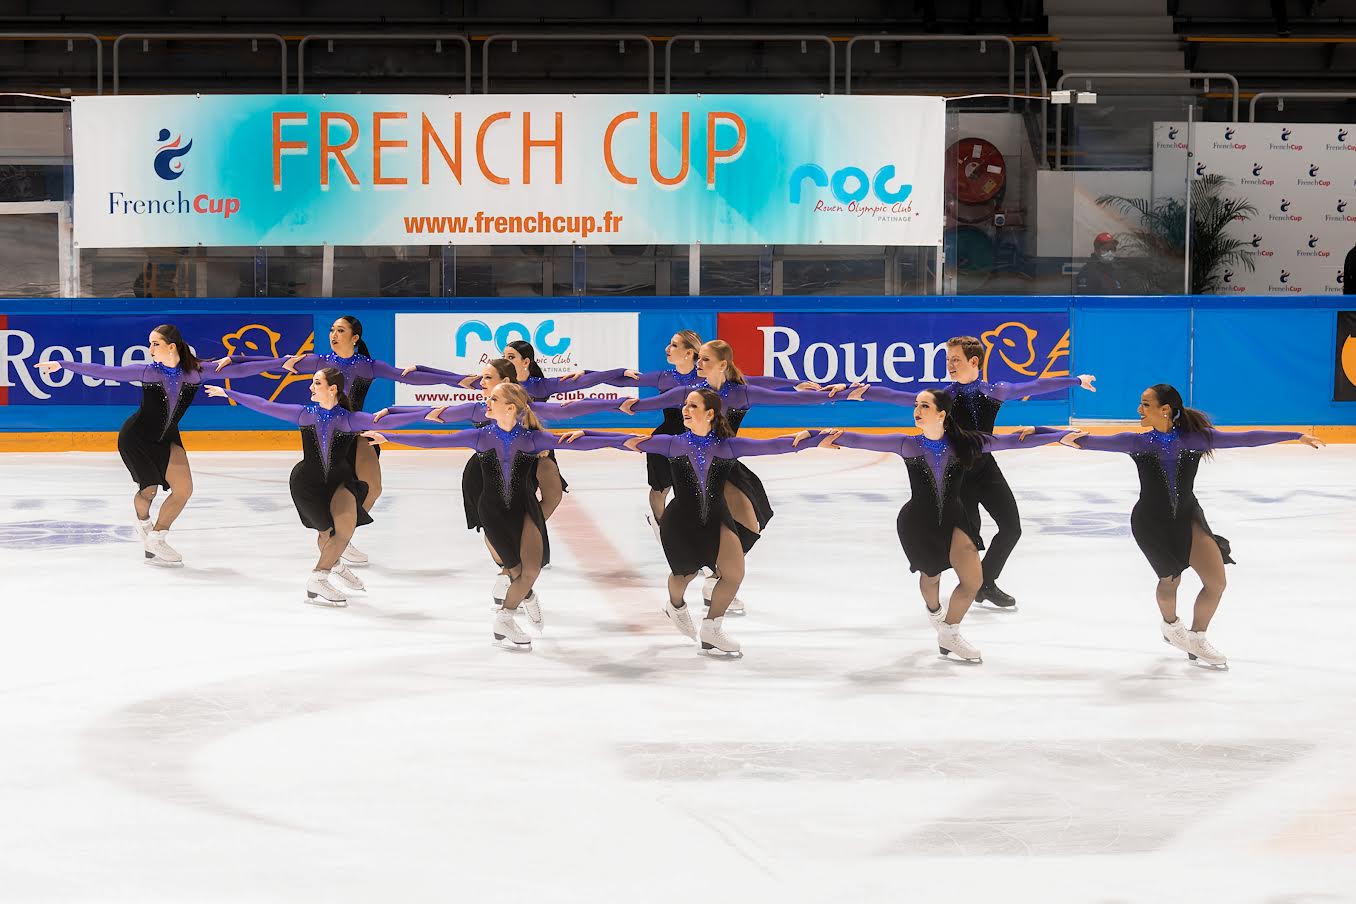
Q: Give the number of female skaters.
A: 11